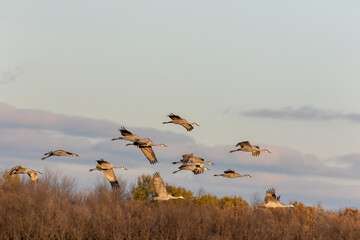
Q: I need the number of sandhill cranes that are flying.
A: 12